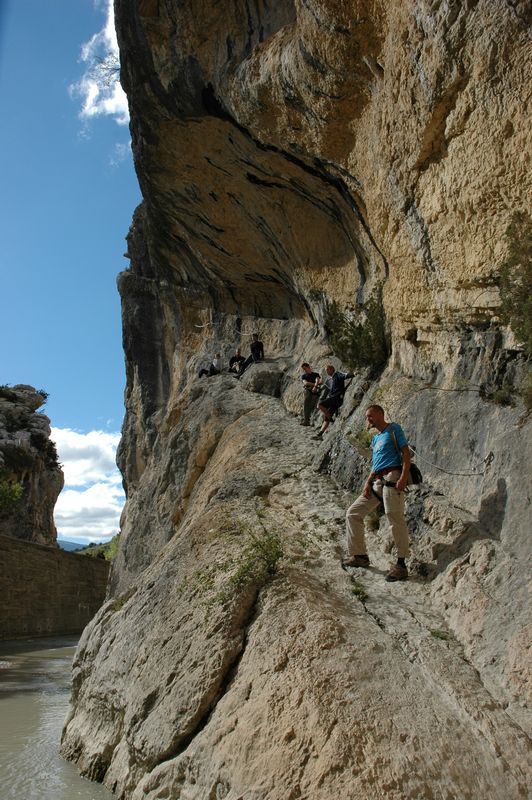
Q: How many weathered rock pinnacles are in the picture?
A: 1